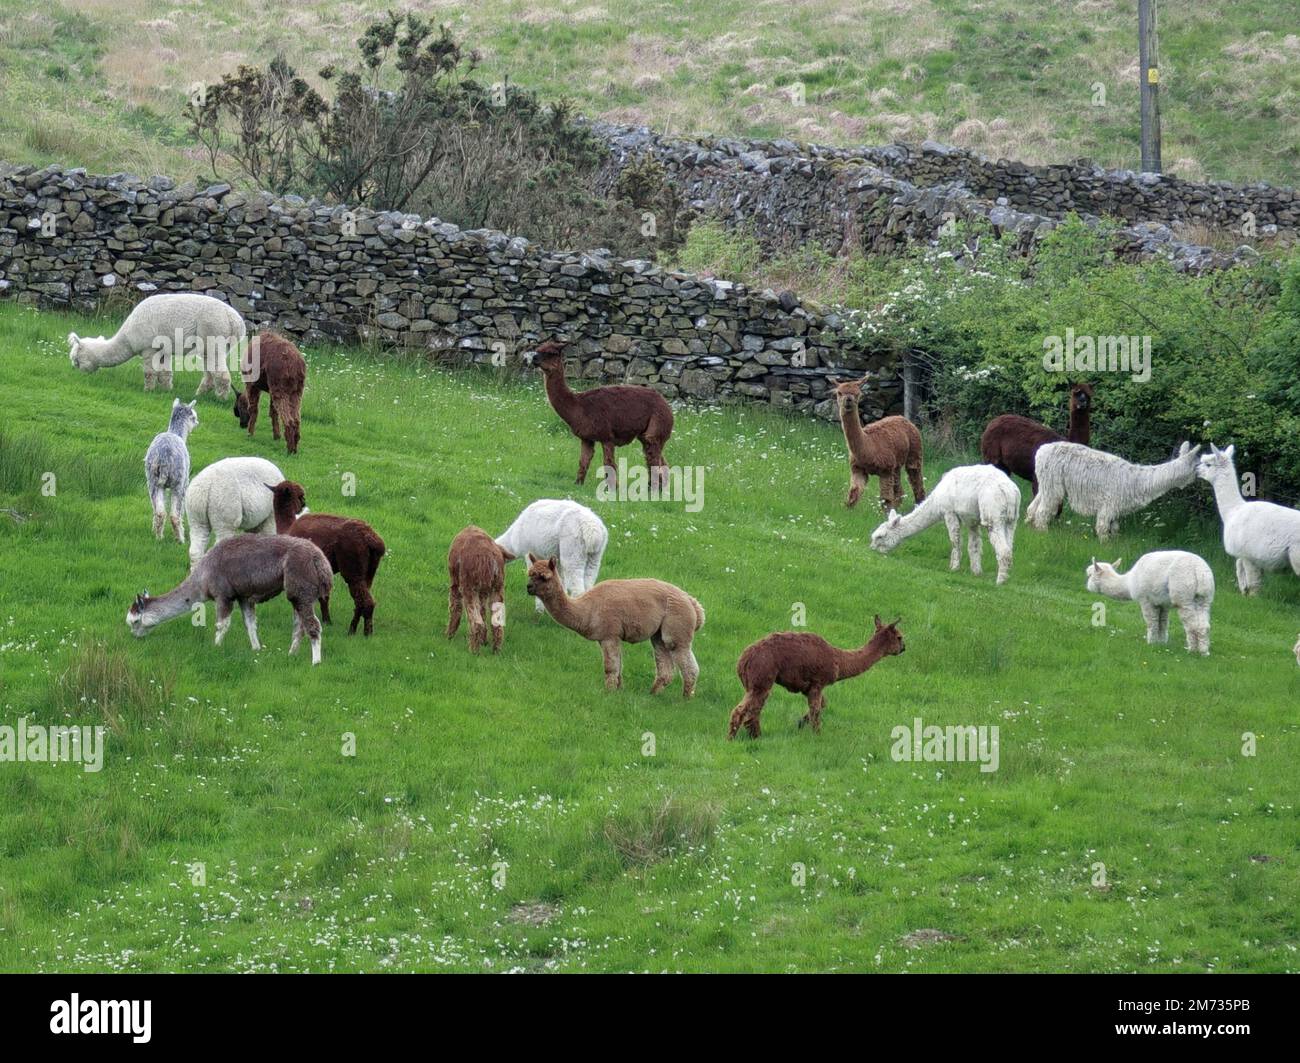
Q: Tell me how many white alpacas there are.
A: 7